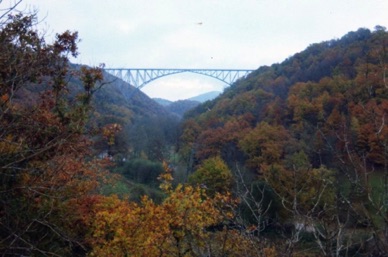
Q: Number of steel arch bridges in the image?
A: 1